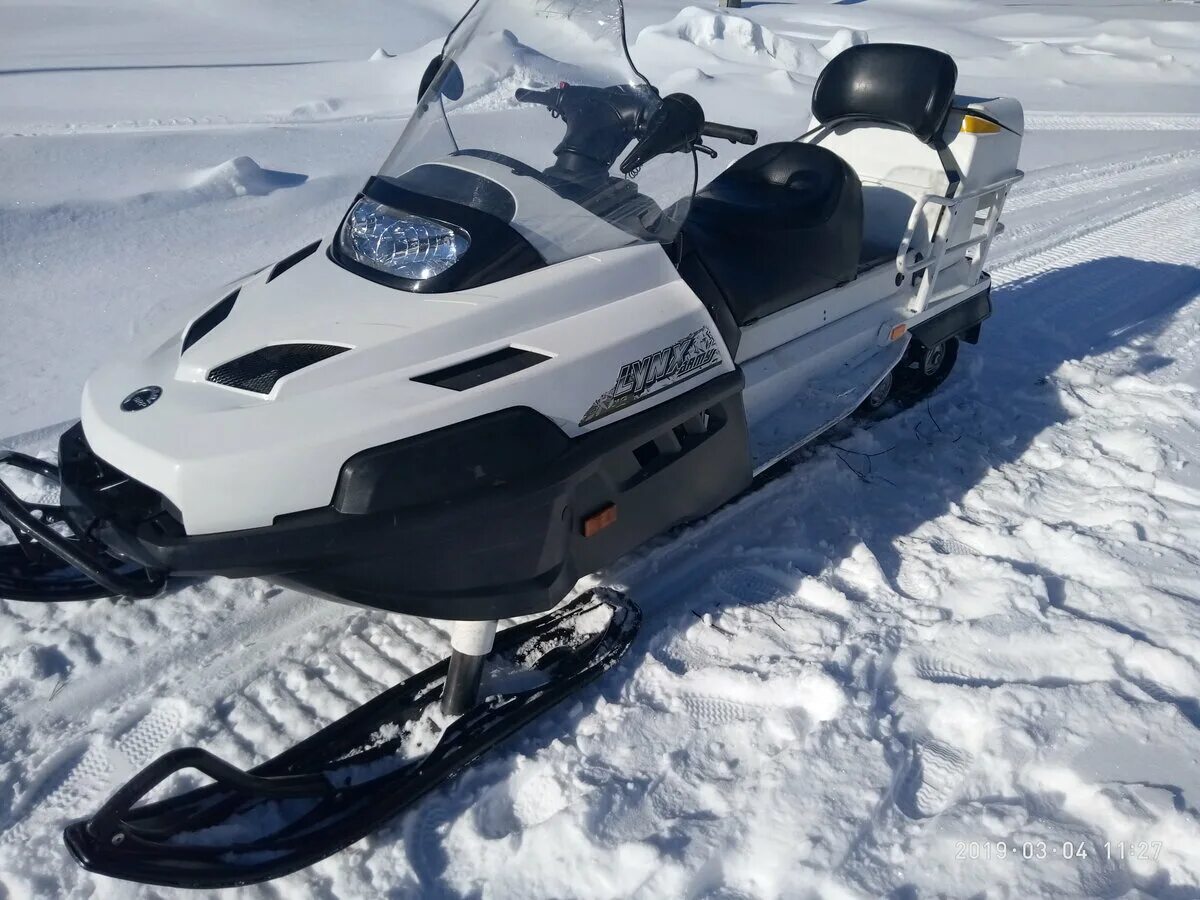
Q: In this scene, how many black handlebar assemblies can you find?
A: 1